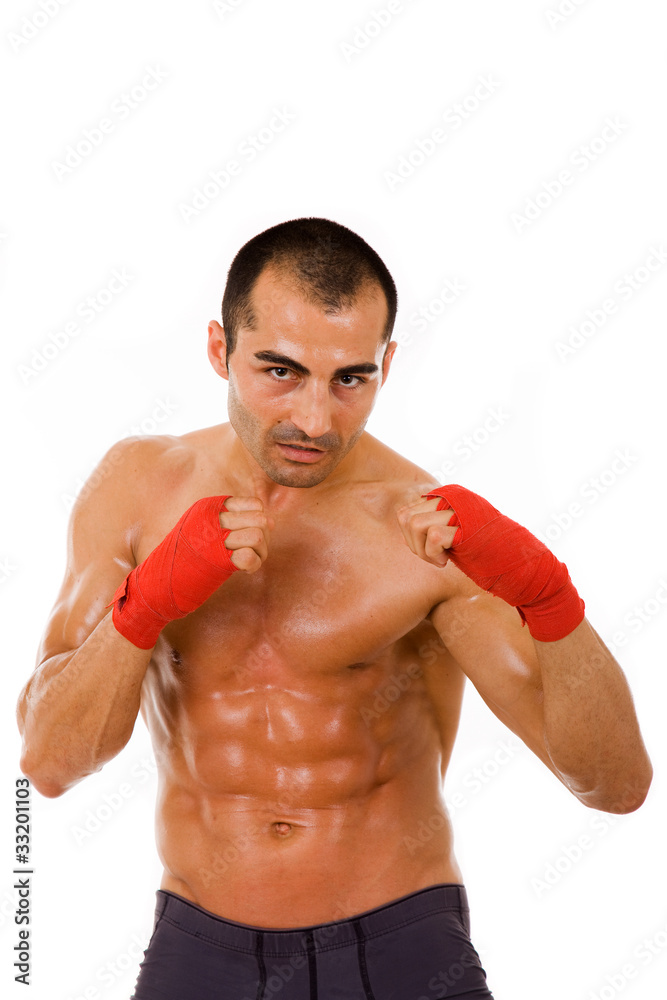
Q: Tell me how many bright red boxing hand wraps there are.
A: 2